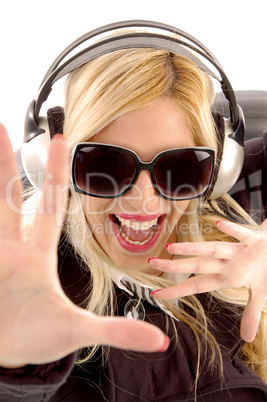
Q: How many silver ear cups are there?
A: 2